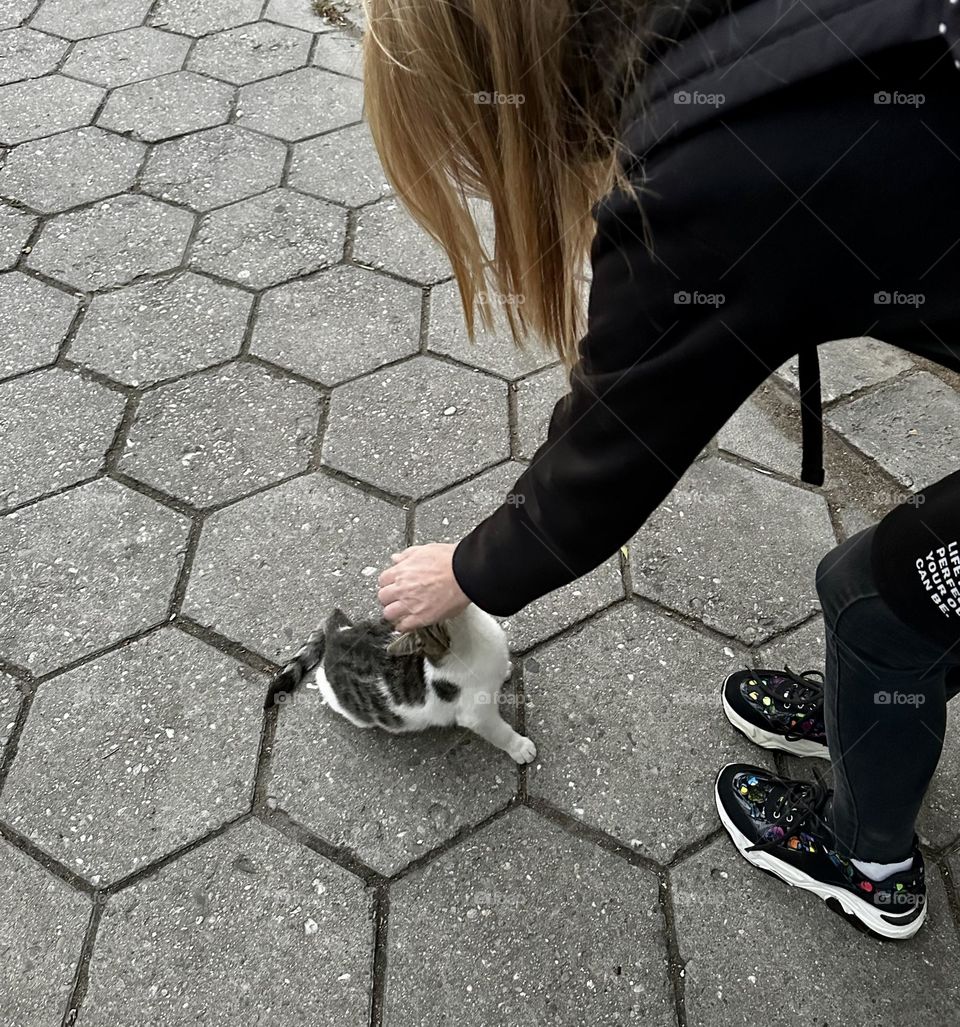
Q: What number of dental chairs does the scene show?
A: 0